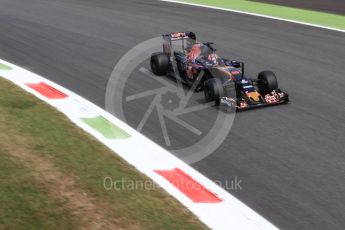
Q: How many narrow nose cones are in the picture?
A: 1